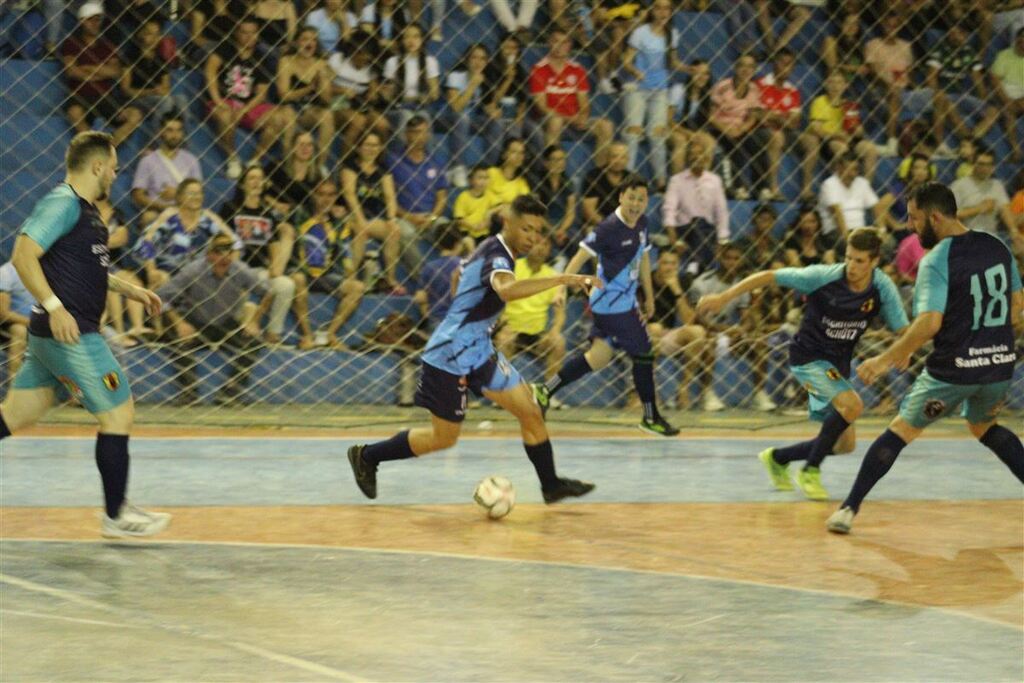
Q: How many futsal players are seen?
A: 5